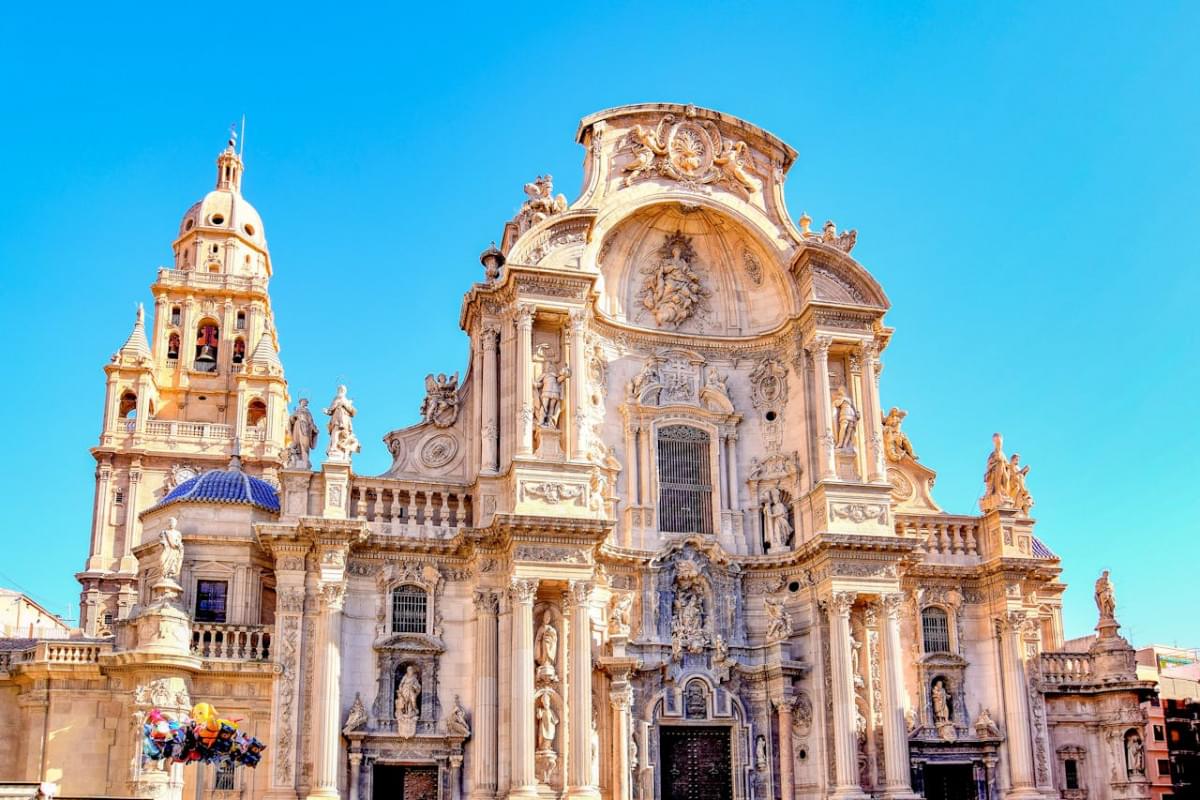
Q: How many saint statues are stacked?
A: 2